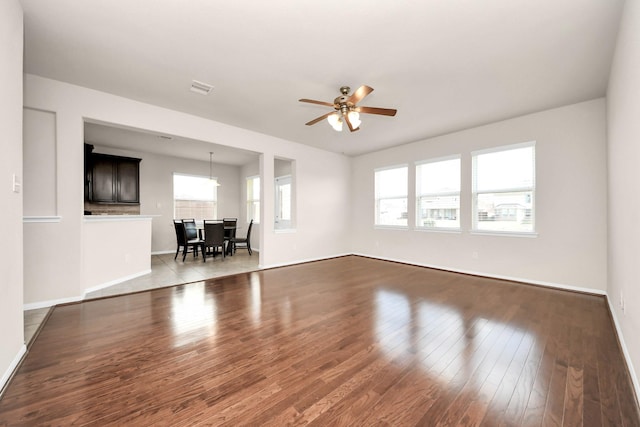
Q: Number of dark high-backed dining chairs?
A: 5